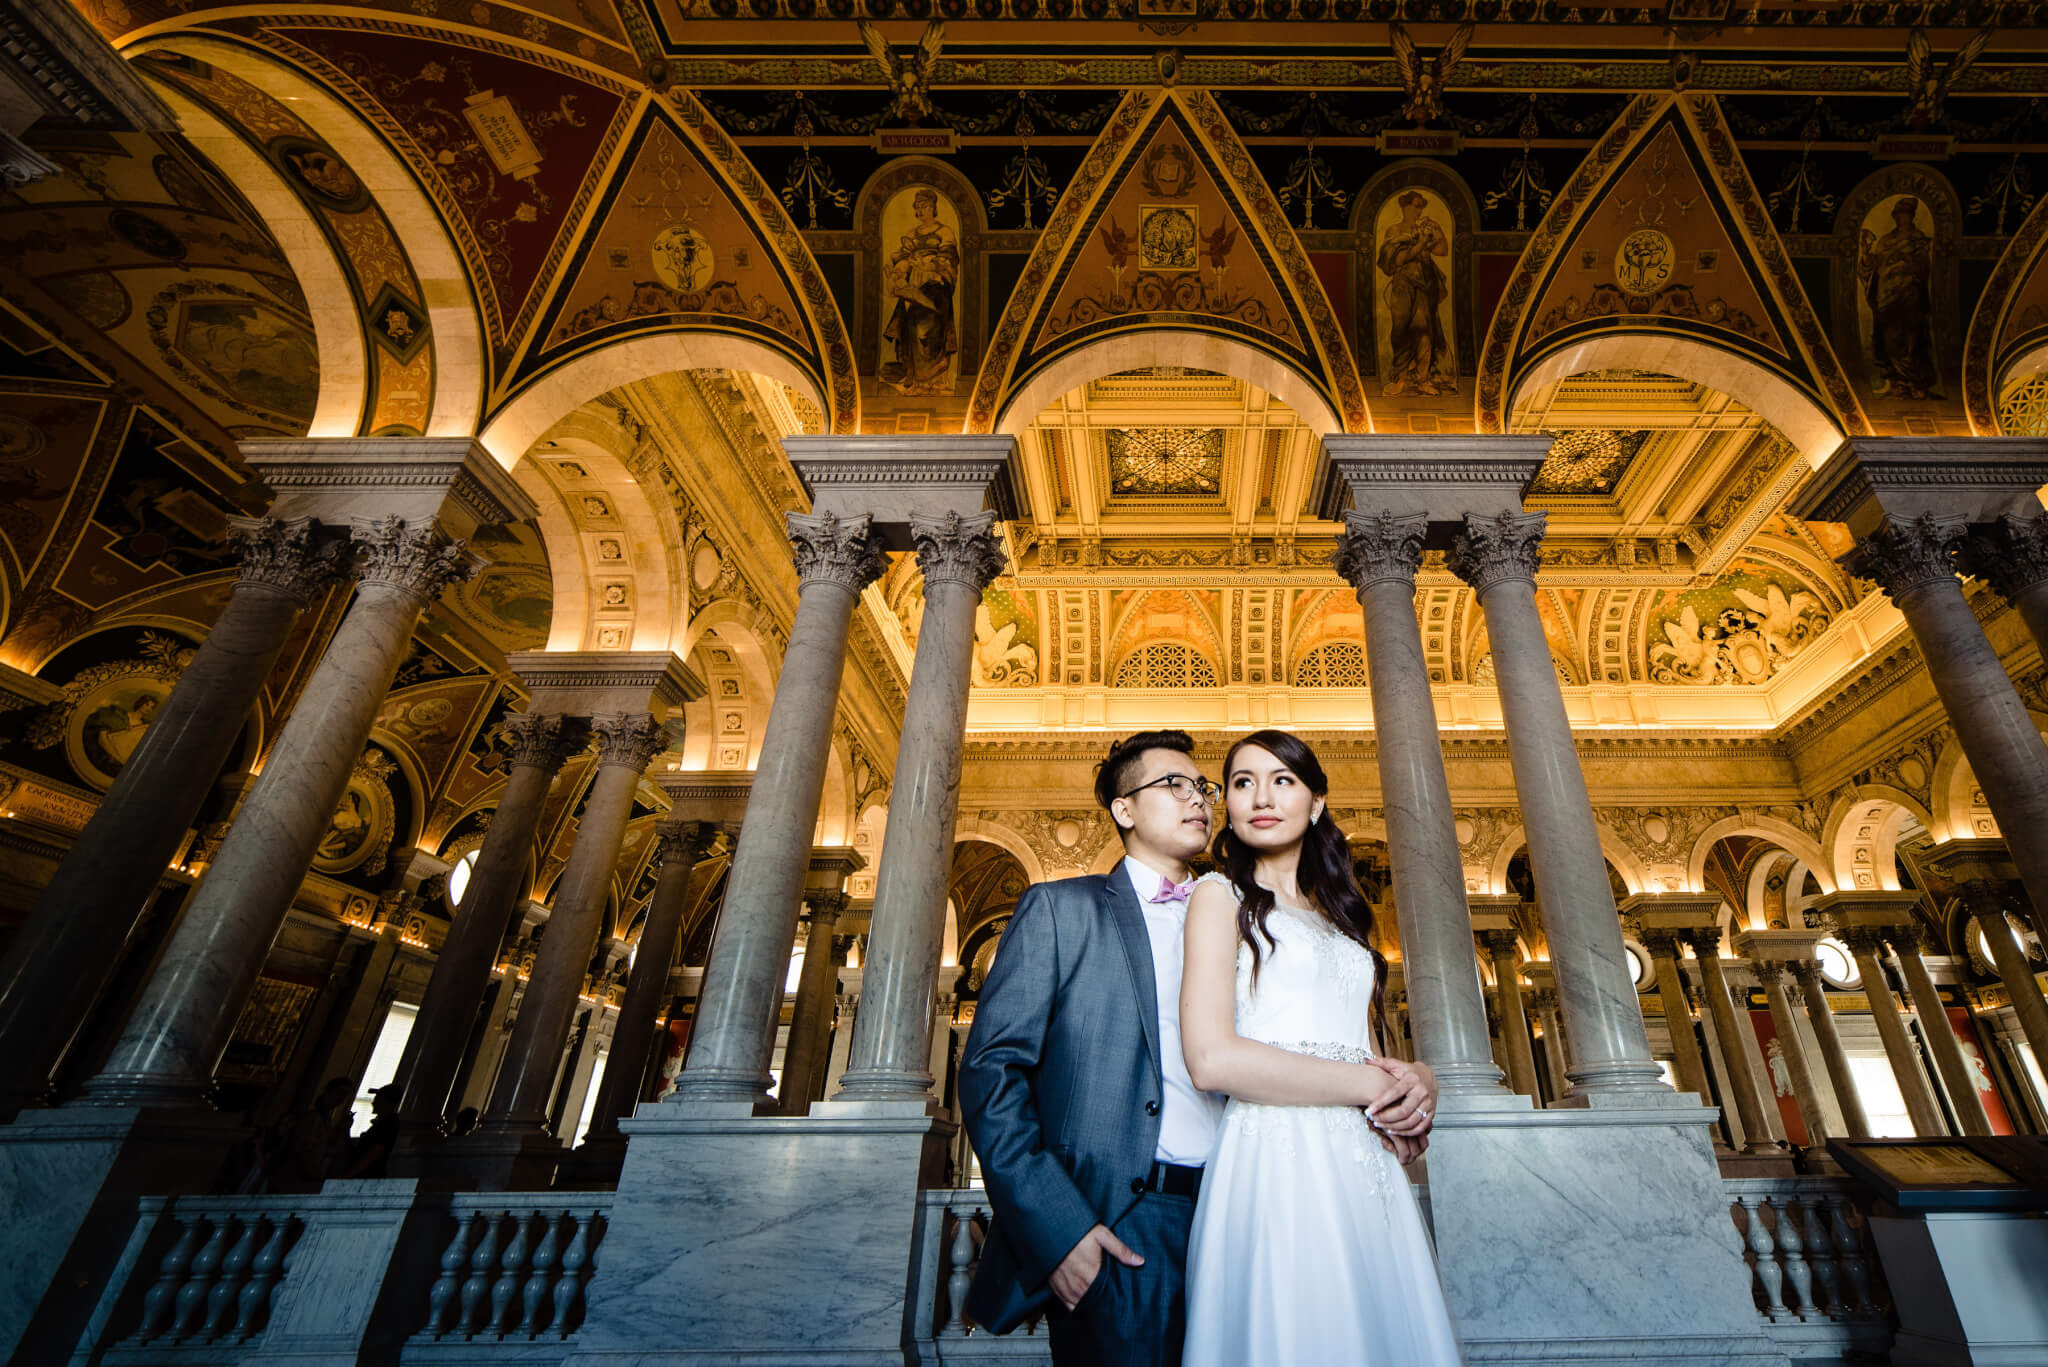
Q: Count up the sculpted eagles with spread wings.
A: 3